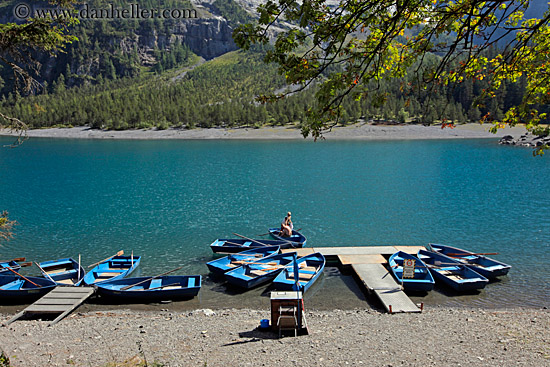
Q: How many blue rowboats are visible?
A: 13